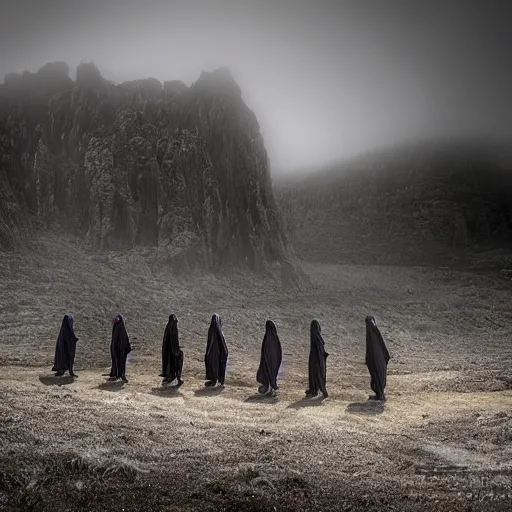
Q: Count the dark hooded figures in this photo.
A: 7